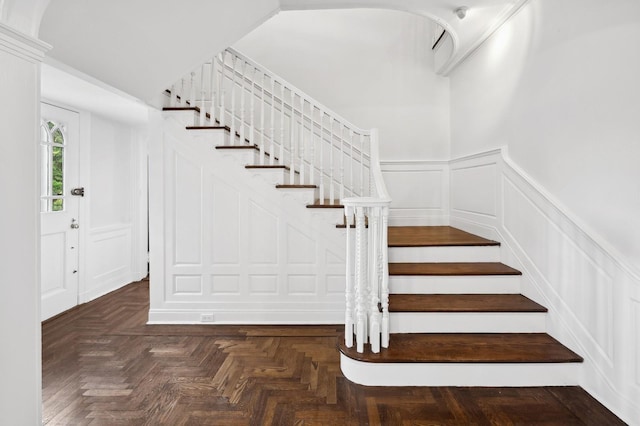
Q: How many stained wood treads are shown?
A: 11